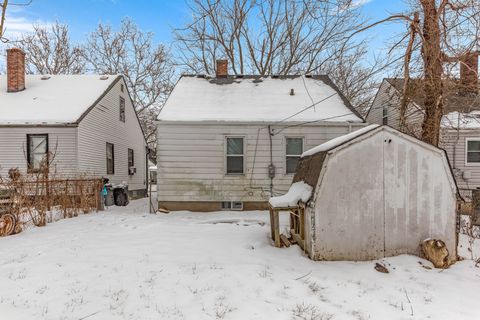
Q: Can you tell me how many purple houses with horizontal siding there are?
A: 0